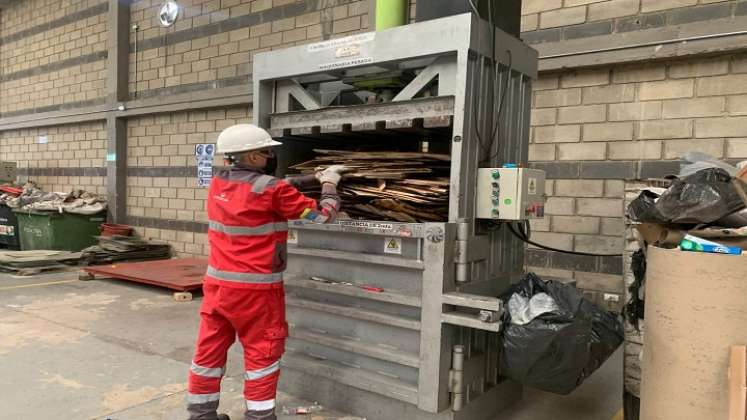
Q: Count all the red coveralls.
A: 1